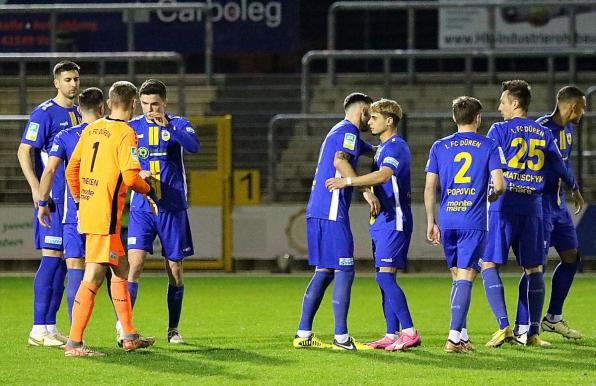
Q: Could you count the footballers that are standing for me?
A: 9